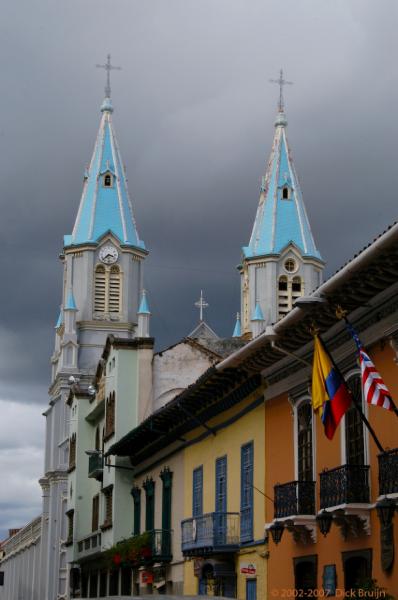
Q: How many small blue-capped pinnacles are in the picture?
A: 5